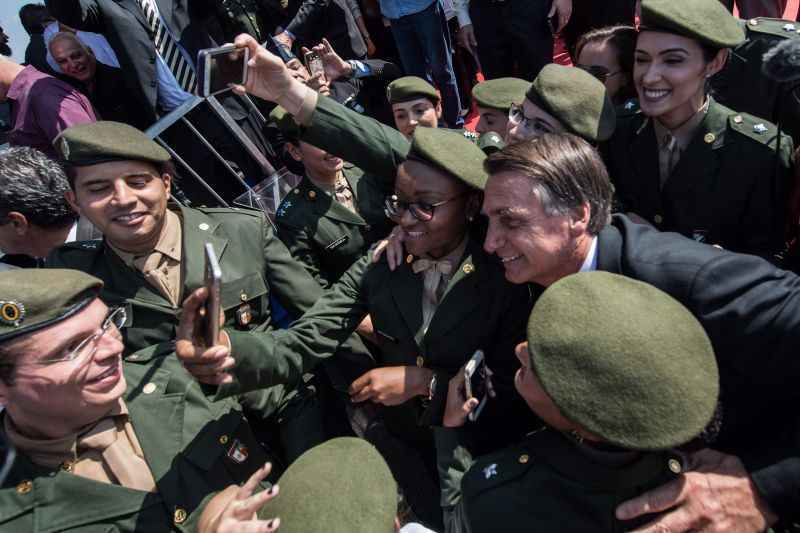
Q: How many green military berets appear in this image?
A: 10